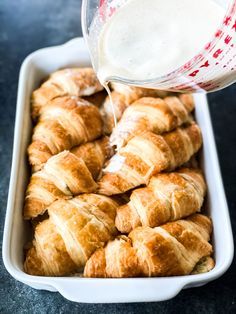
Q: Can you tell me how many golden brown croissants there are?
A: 9